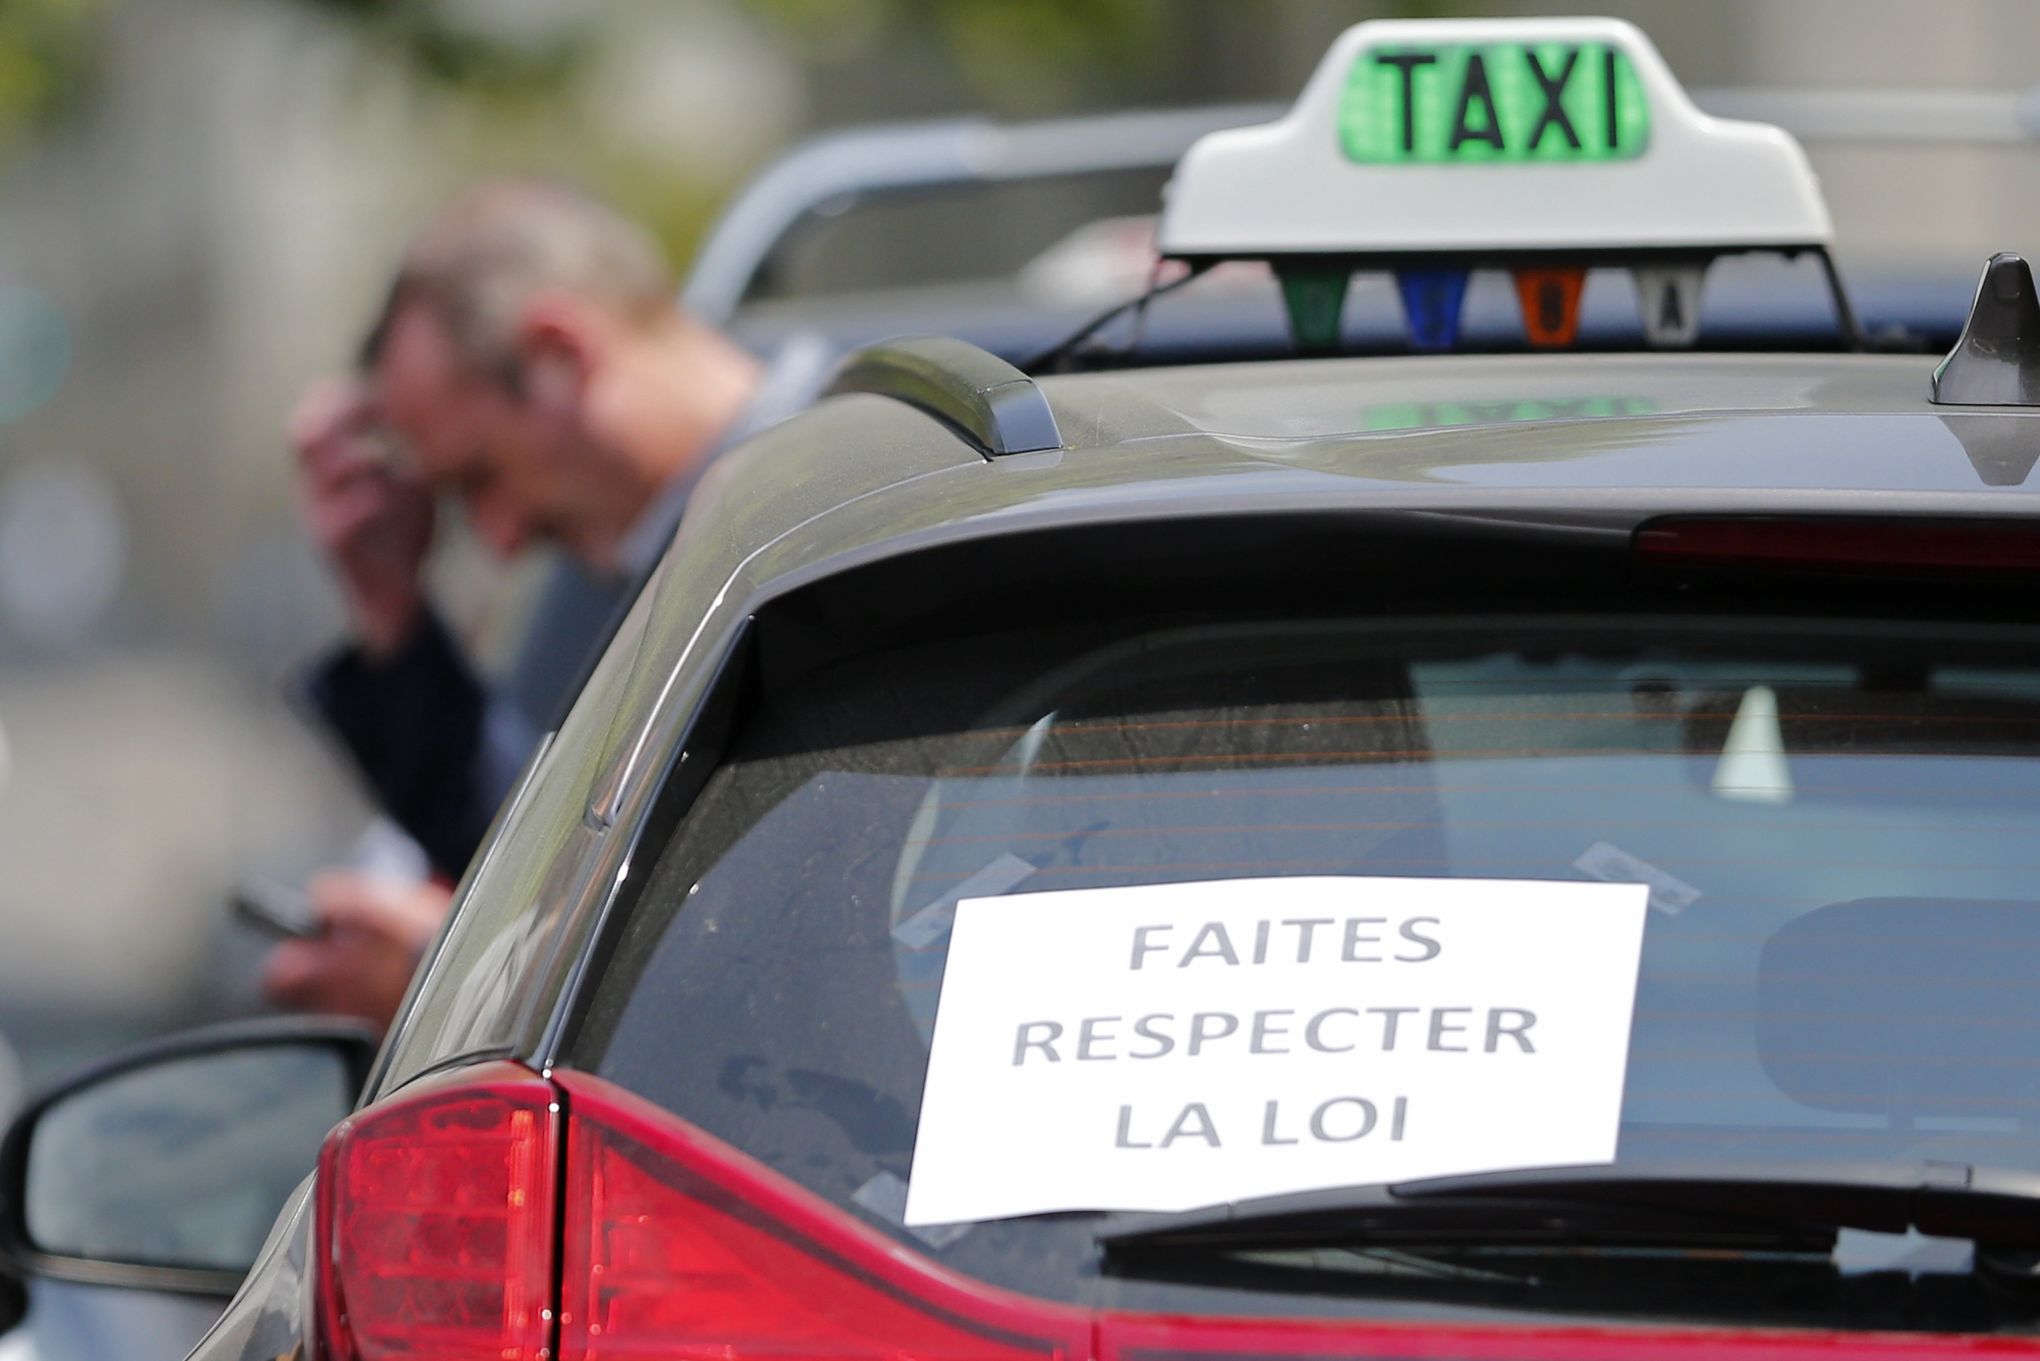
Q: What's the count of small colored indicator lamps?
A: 4